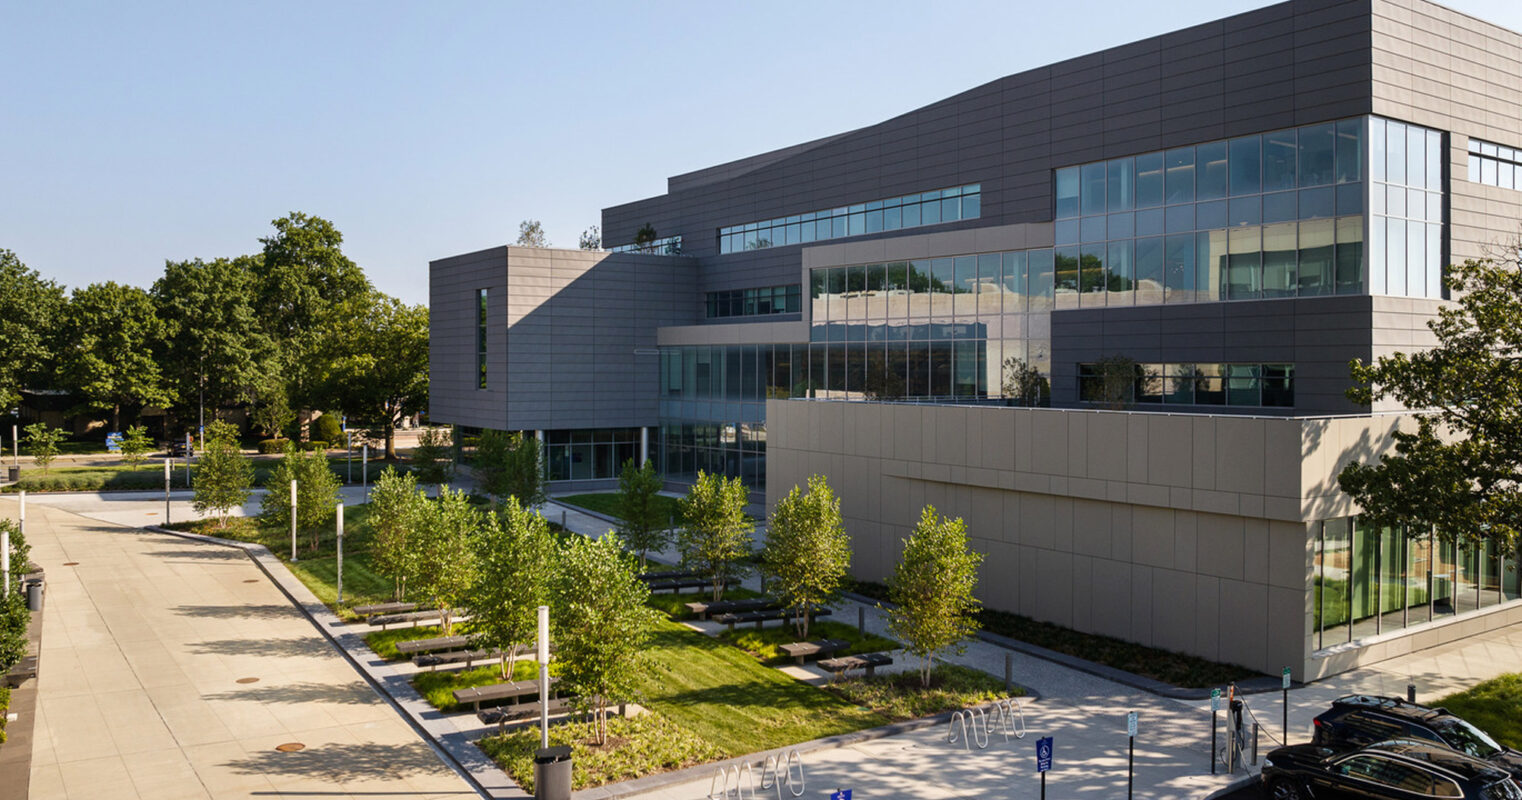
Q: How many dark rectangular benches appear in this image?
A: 12